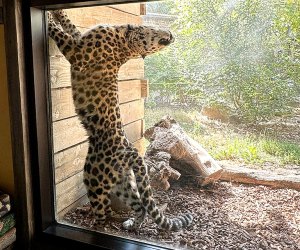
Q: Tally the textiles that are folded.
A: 3